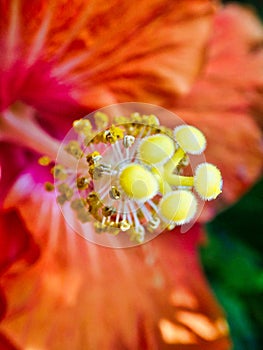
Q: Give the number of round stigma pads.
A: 5